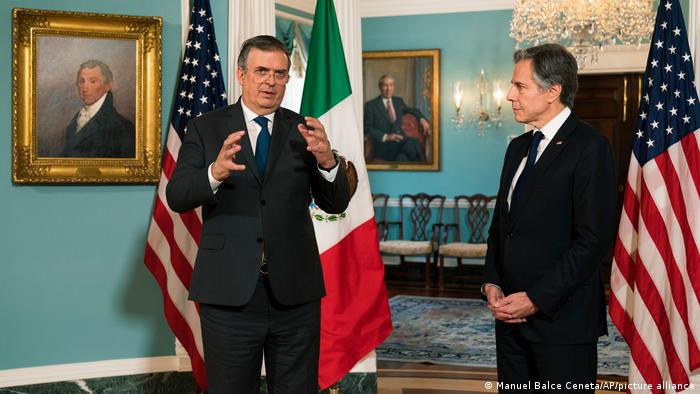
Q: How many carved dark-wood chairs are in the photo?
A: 3